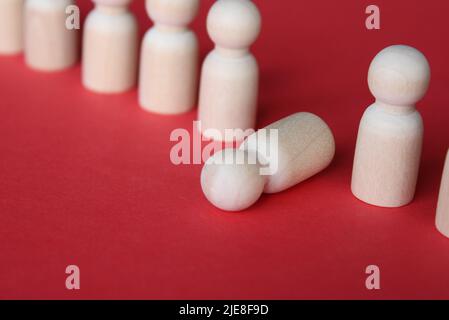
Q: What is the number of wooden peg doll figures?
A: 8